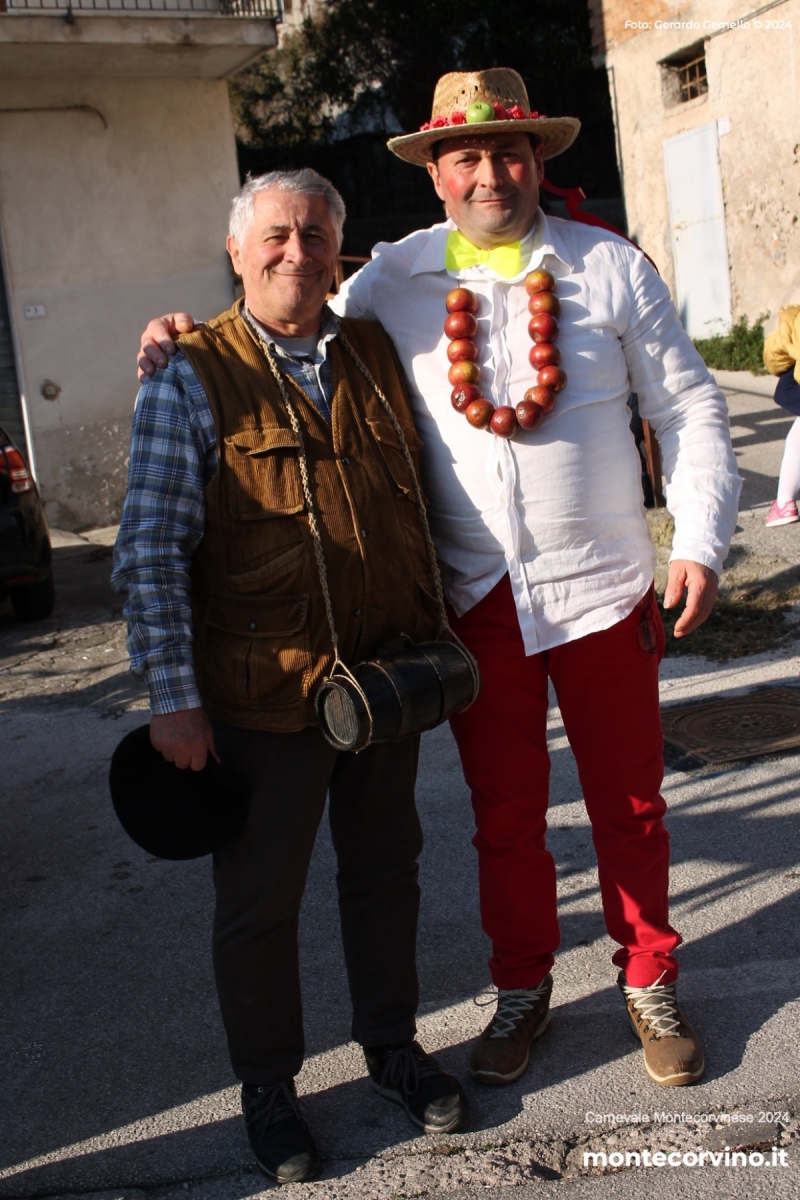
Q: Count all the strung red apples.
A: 14